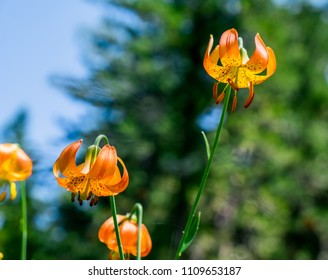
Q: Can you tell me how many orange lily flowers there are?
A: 4